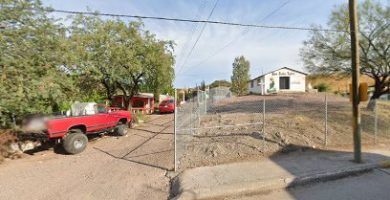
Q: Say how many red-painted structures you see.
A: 1